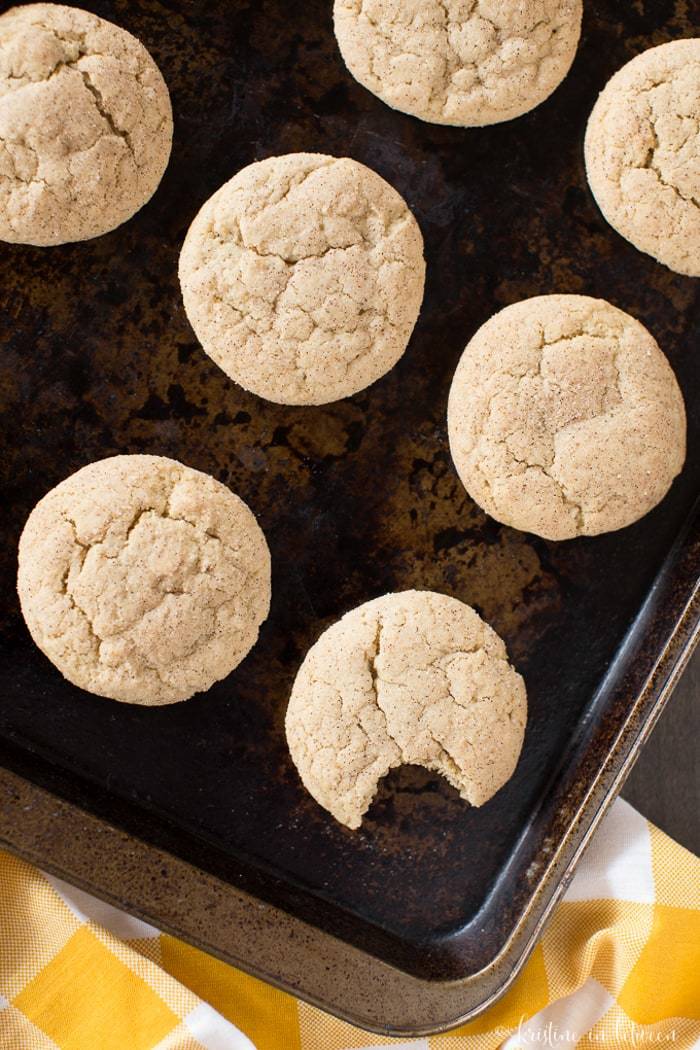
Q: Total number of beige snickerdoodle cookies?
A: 7